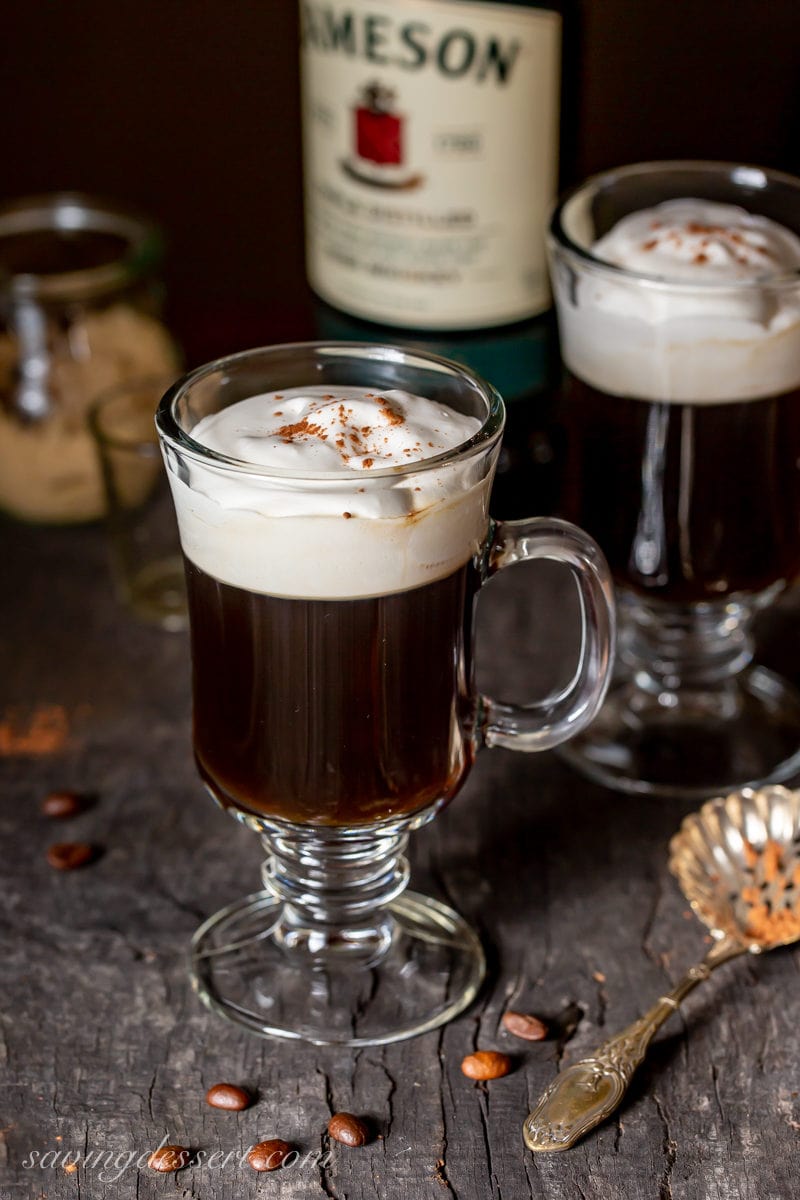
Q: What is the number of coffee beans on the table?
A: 8